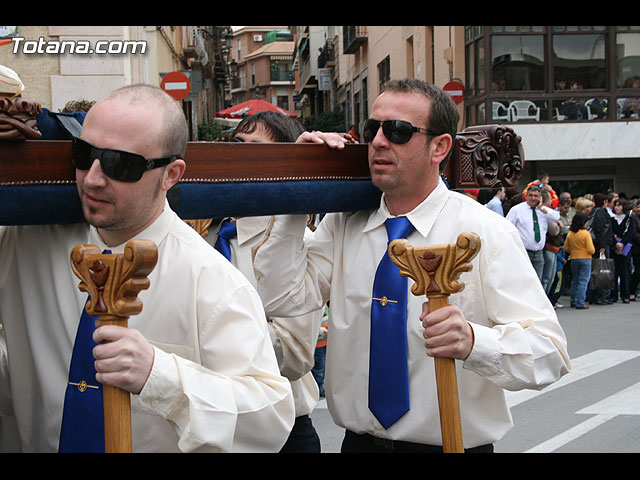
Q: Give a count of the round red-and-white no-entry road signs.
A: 2